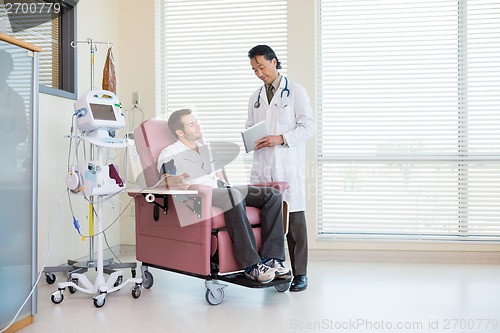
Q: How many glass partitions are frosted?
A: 1